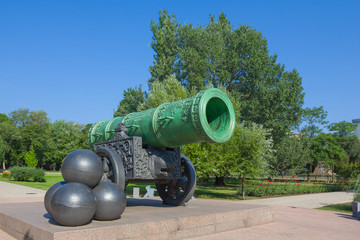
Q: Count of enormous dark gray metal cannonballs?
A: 4